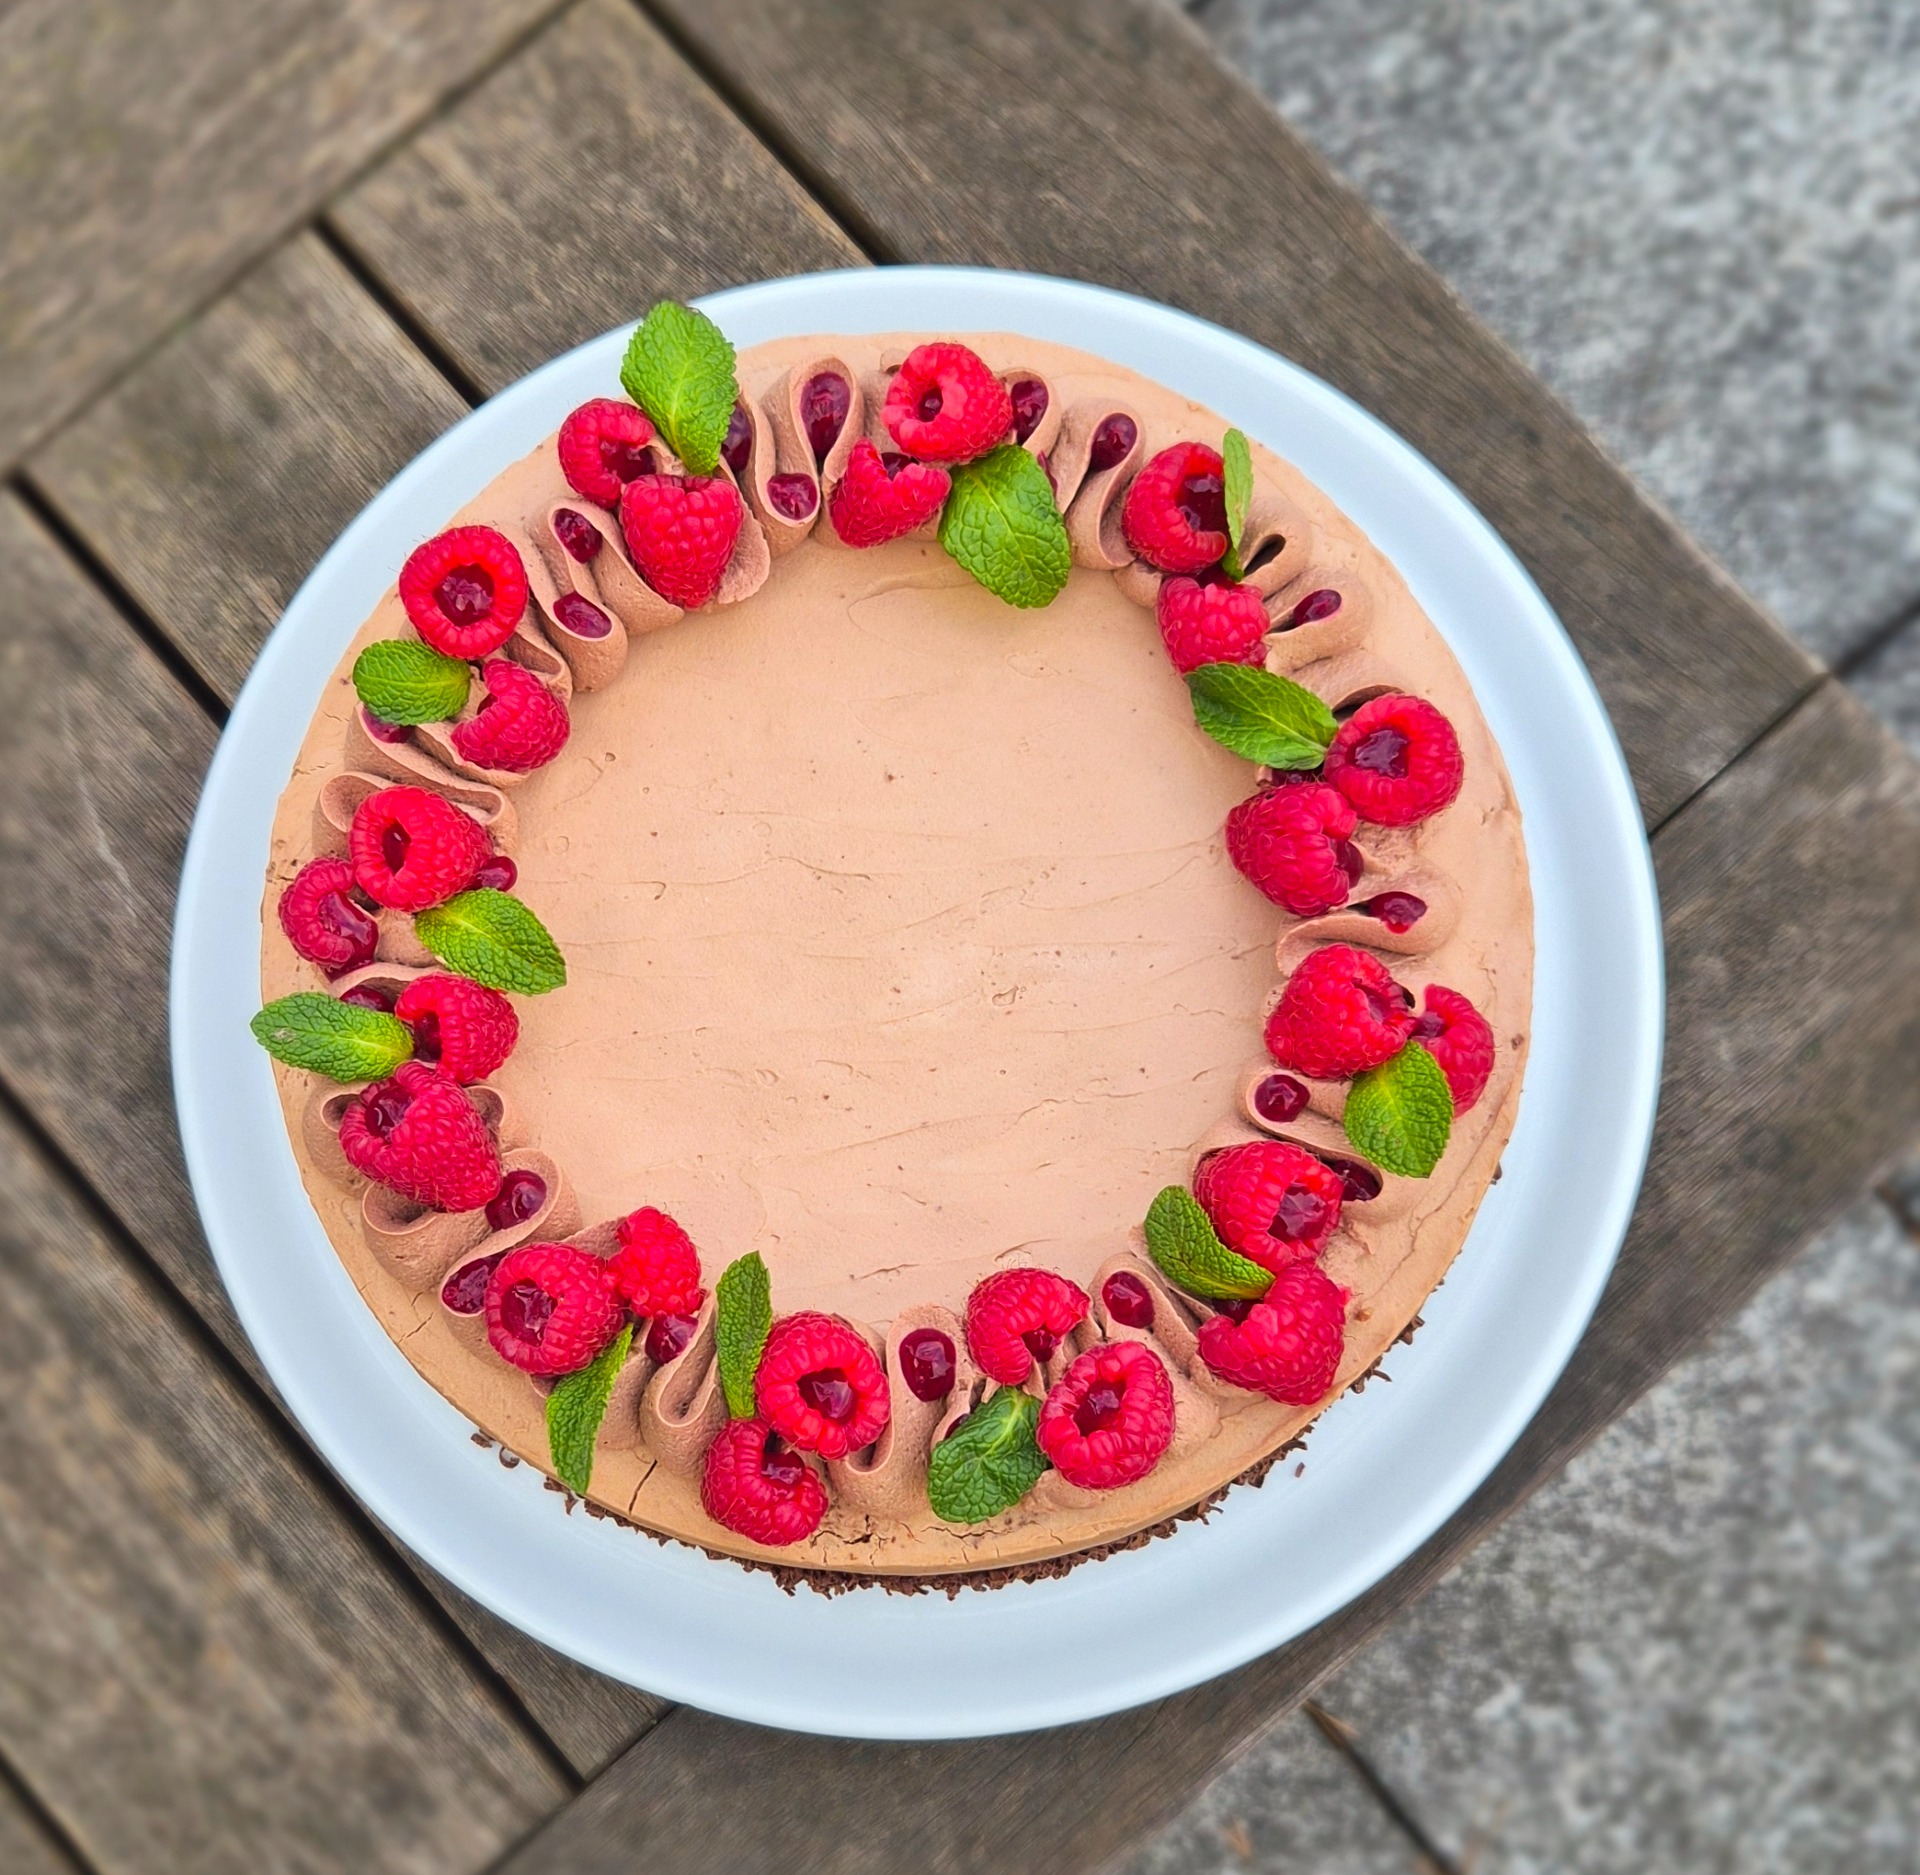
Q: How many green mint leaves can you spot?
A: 12